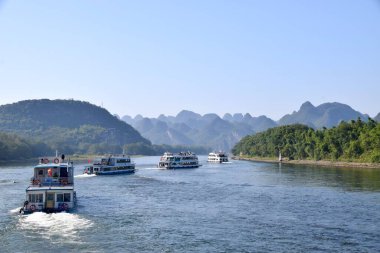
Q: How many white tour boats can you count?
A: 4